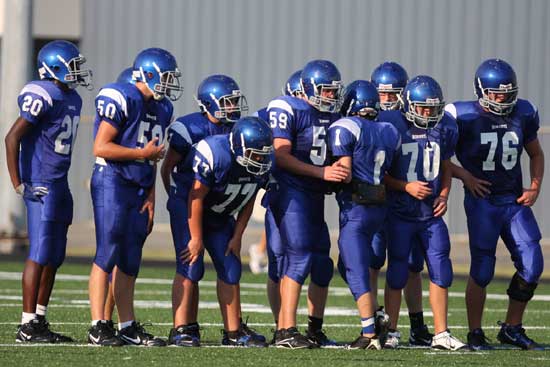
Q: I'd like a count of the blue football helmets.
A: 11